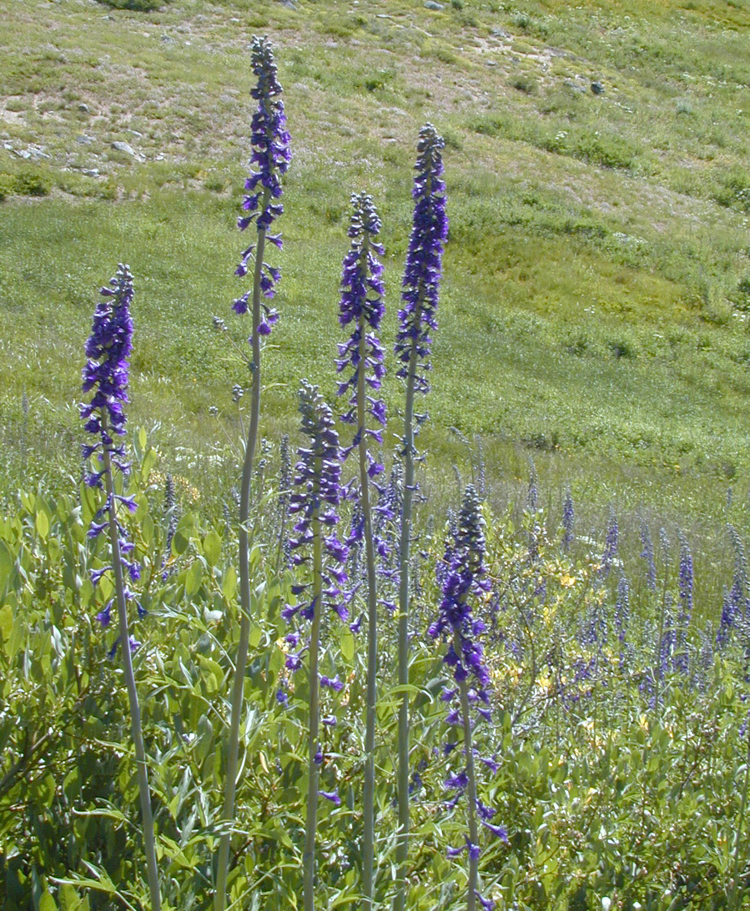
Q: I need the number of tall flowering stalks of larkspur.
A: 6